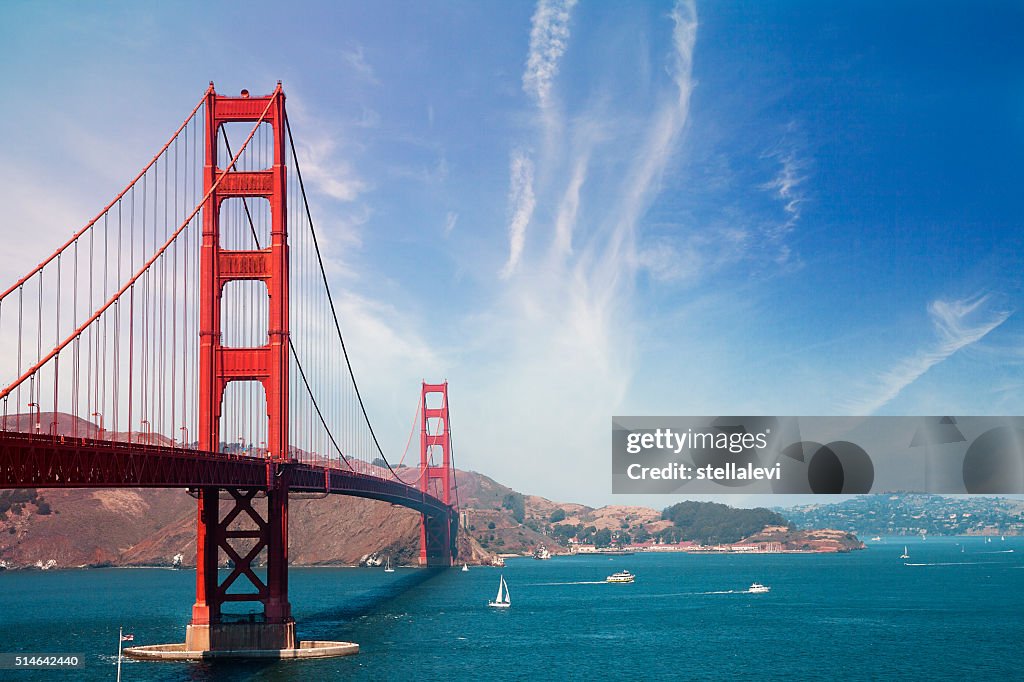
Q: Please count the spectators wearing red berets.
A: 0